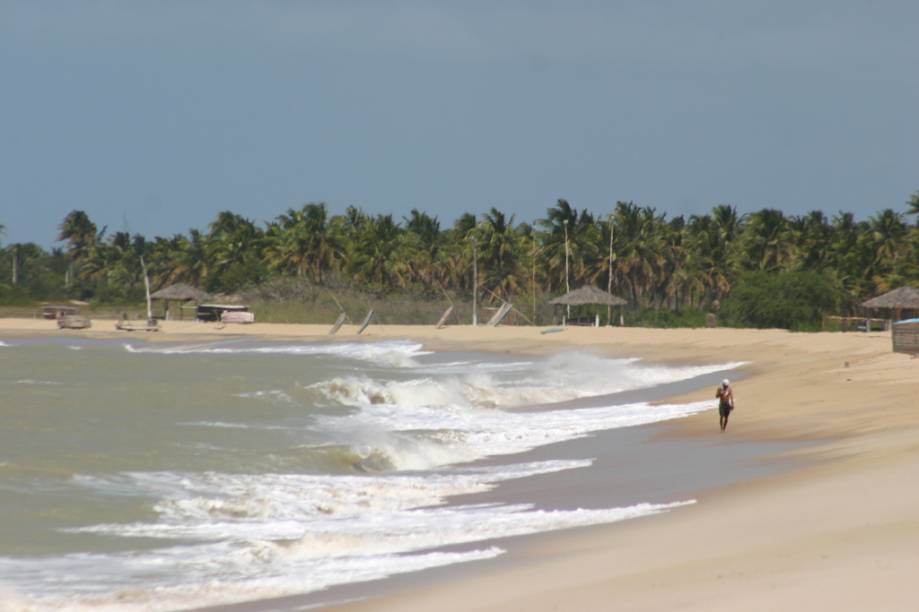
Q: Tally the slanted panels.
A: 4